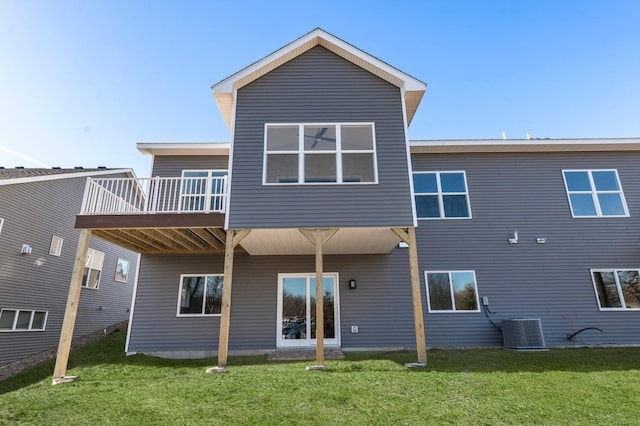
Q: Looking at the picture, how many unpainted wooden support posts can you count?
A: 4